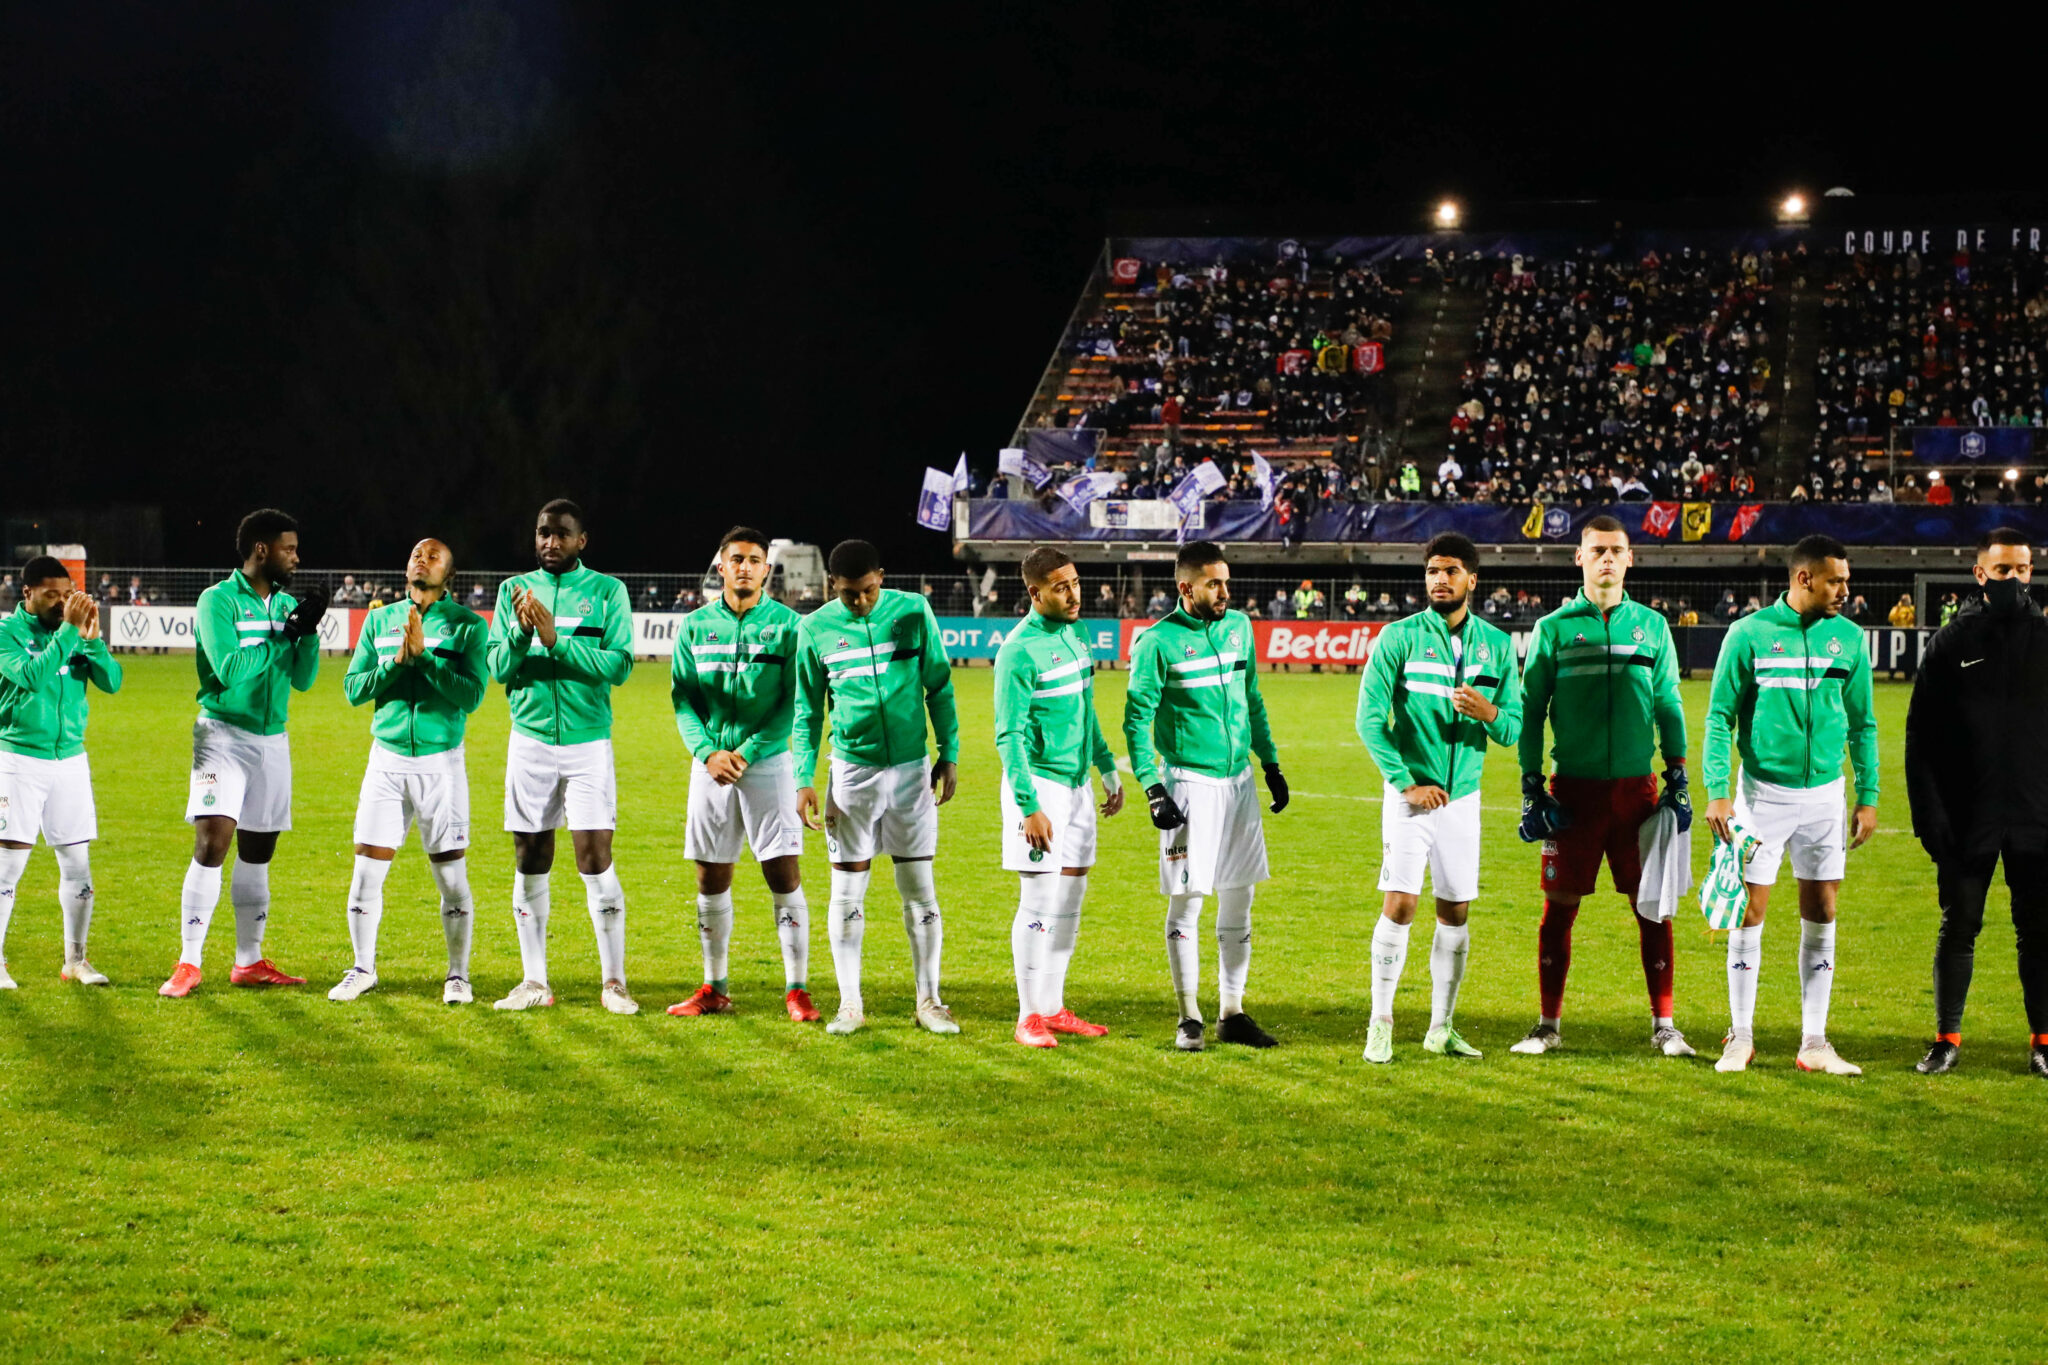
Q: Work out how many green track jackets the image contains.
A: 11